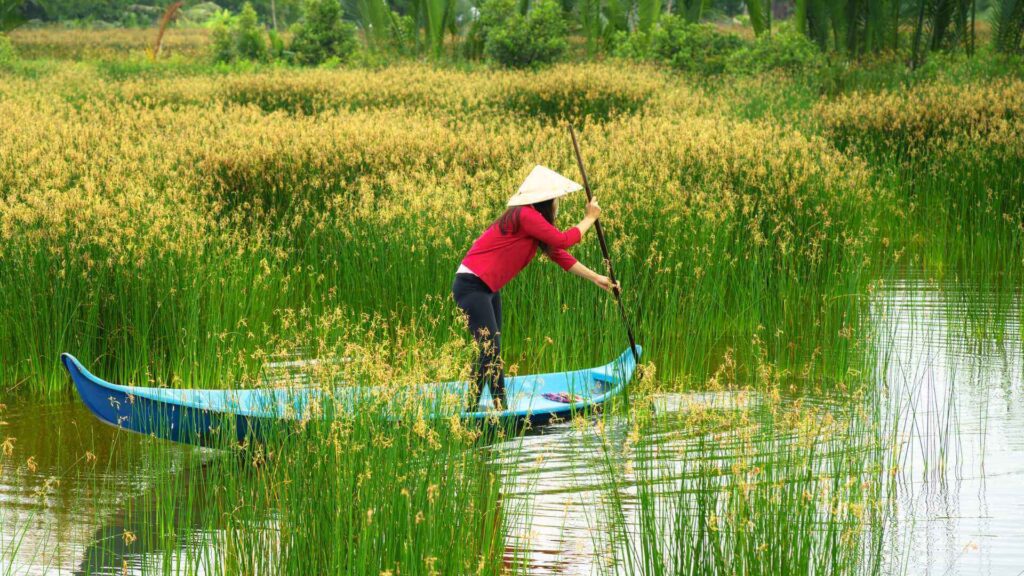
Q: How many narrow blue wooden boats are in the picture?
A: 1